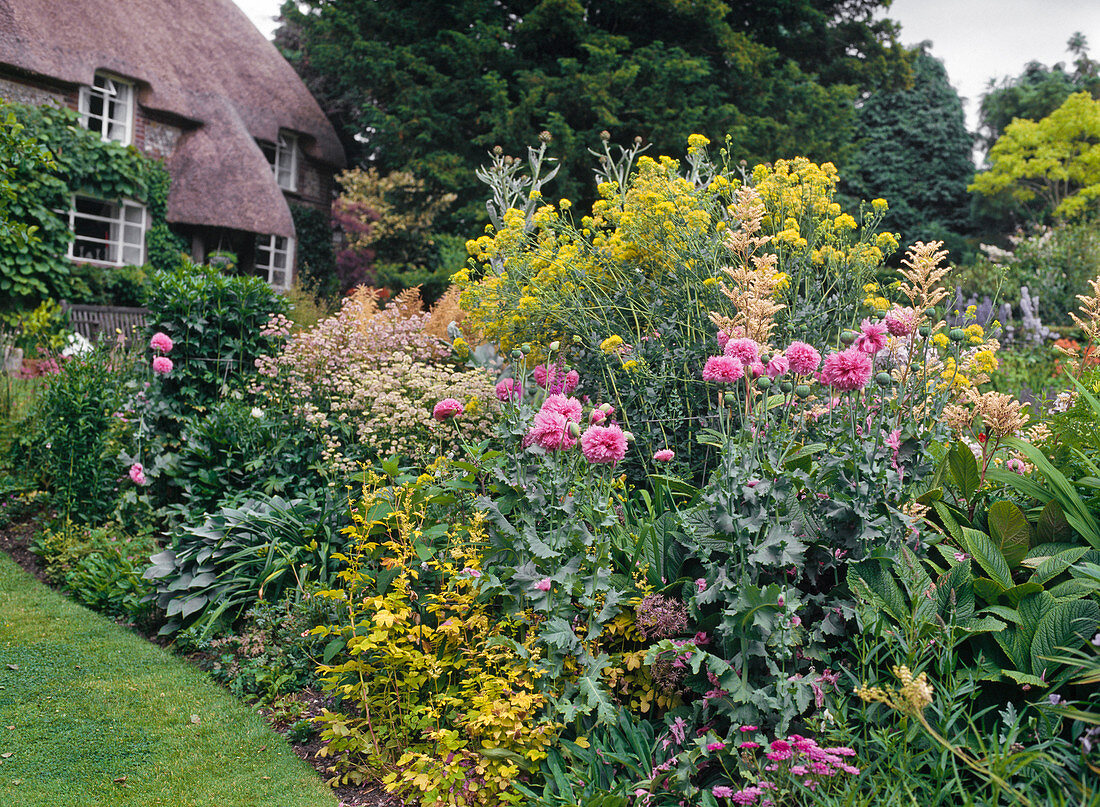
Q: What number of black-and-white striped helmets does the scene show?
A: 0